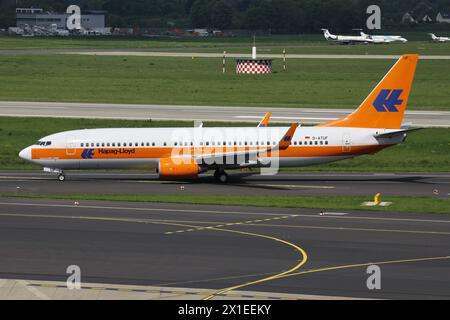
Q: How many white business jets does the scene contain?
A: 3